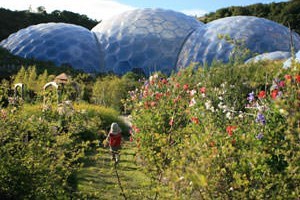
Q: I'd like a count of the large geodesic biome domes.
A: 3